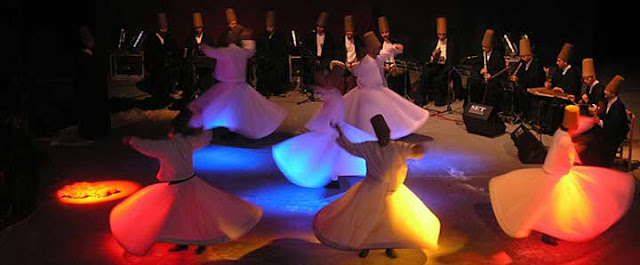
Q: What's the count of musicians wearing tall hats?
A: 13